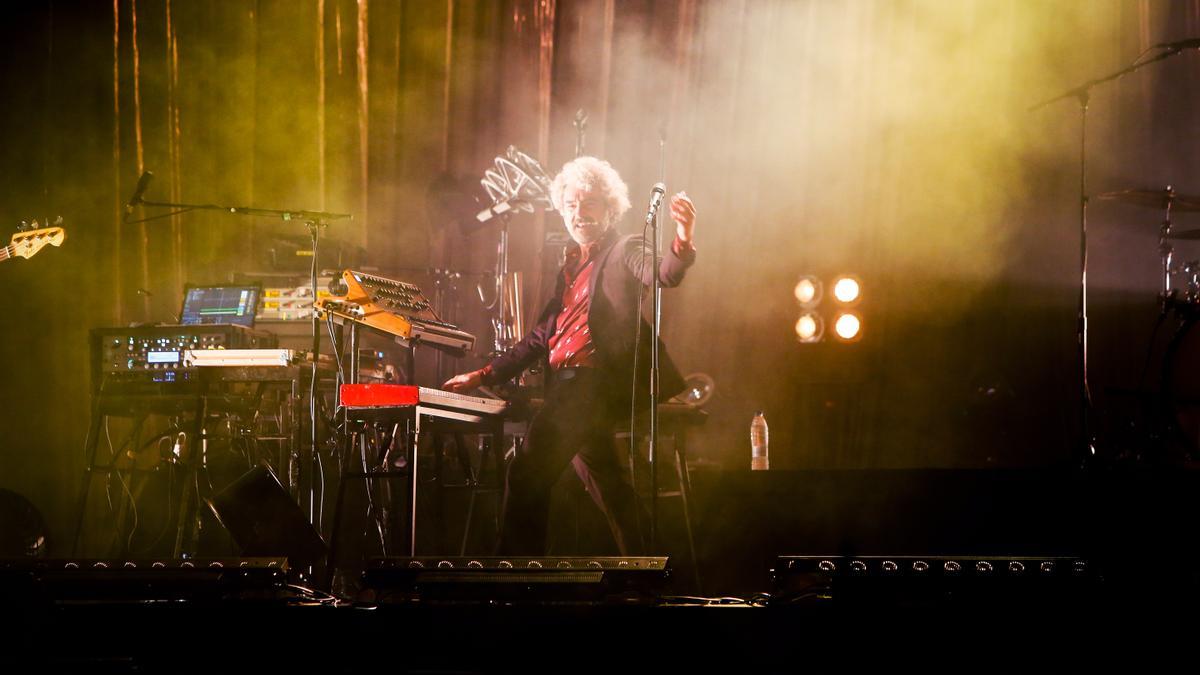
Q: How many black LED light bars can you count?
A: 3